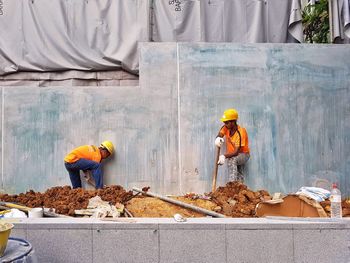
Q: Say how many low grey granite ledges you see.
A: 1